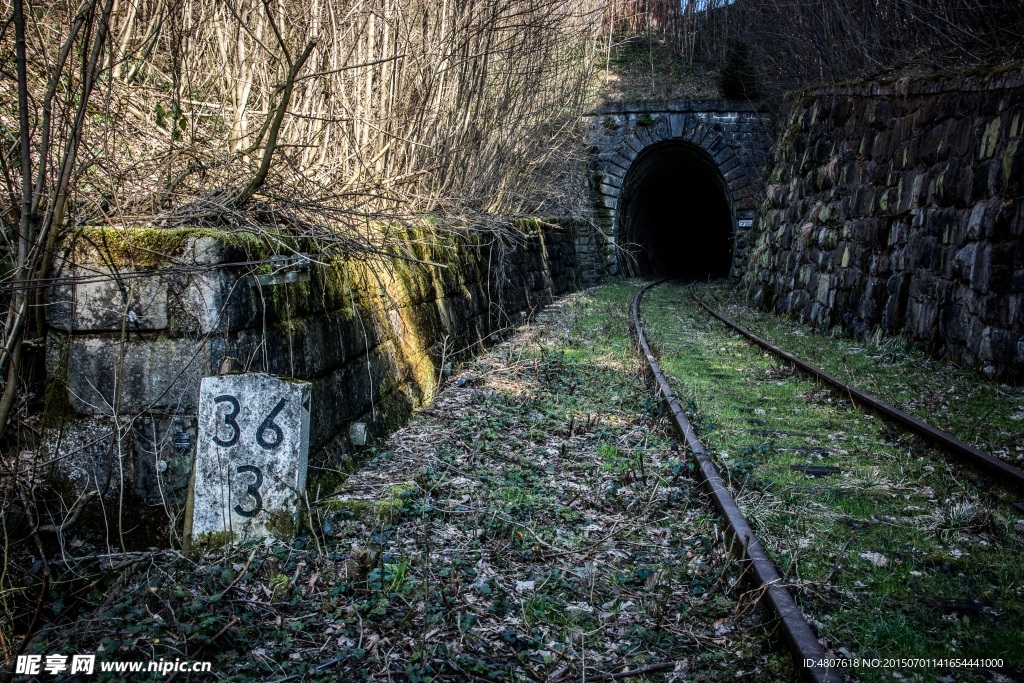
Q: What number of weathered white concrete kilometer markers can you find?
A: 1